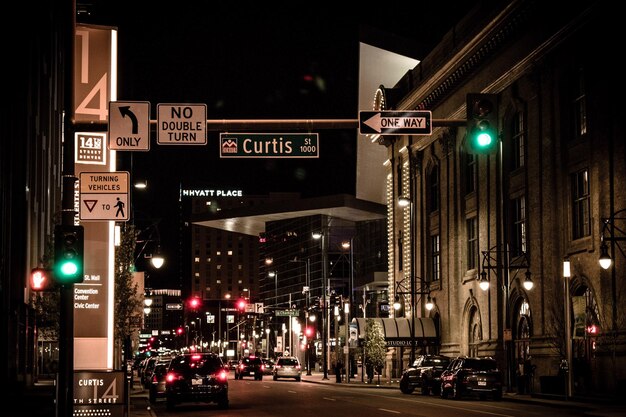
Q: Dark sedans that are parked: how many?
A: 2